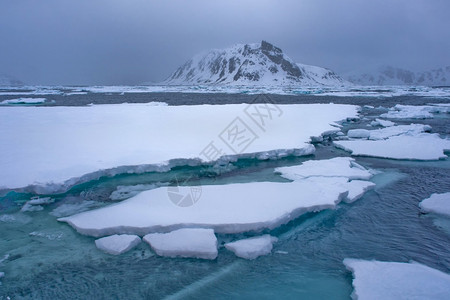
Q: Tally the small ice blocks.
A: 3